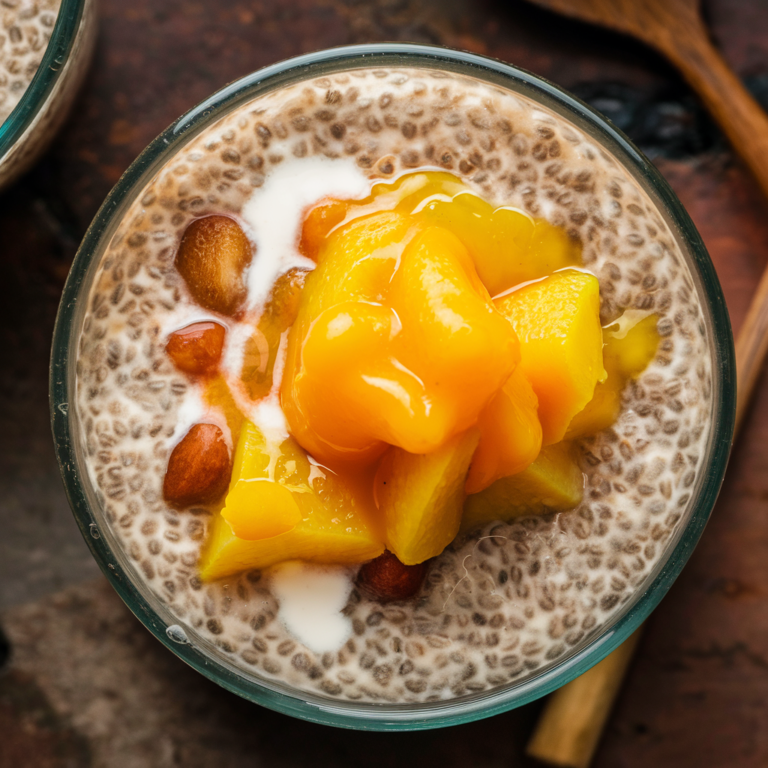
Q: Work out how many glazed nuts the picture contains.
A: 4